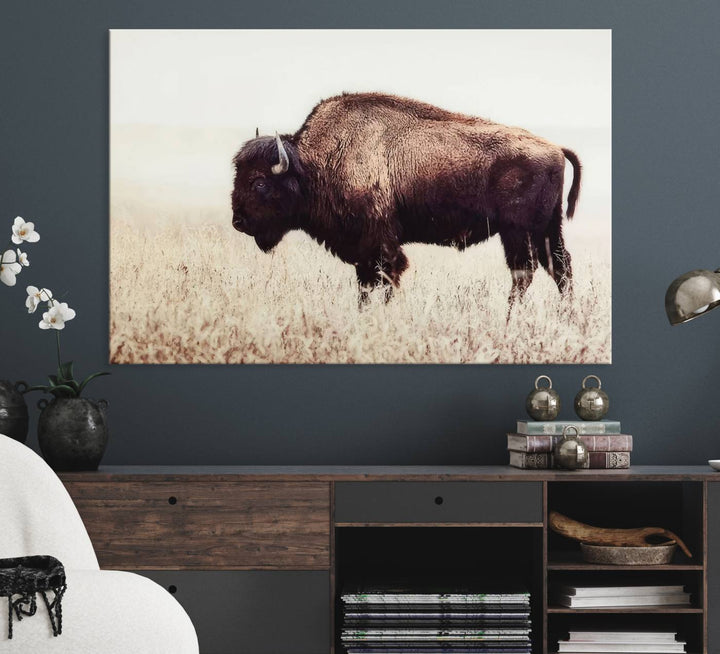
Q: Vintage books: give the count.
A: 3